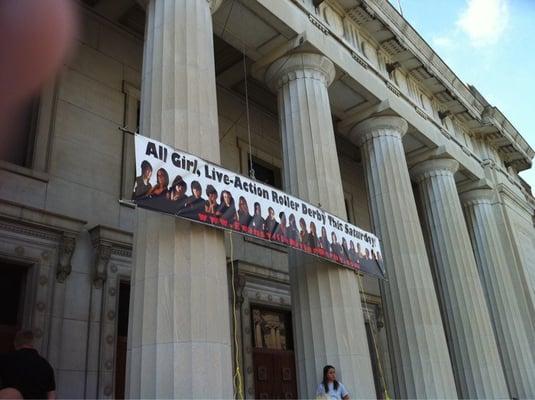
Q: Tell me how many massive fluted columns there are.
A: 5